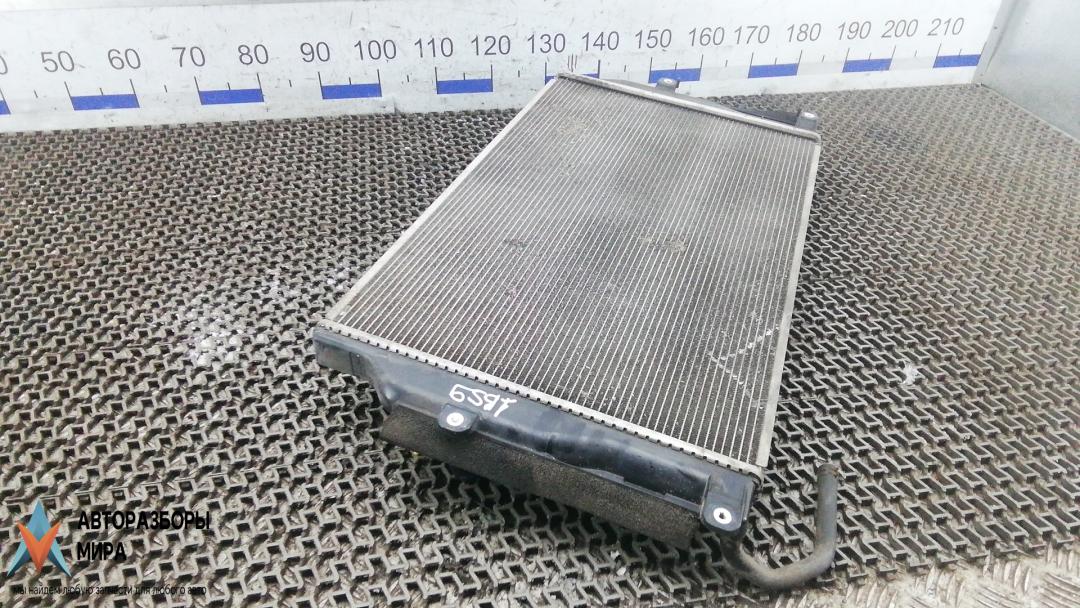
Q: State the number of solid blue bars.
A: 10